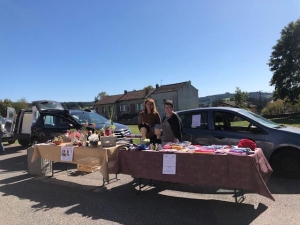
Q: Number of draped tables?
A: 2